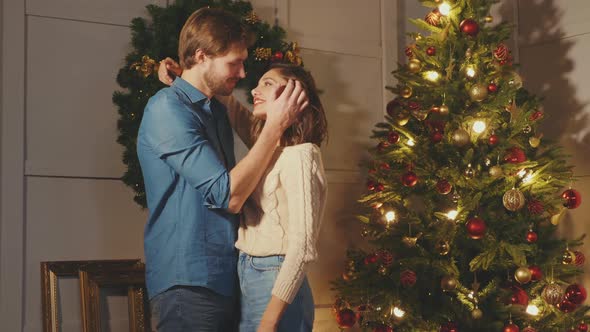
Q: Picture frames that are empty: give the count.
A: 2